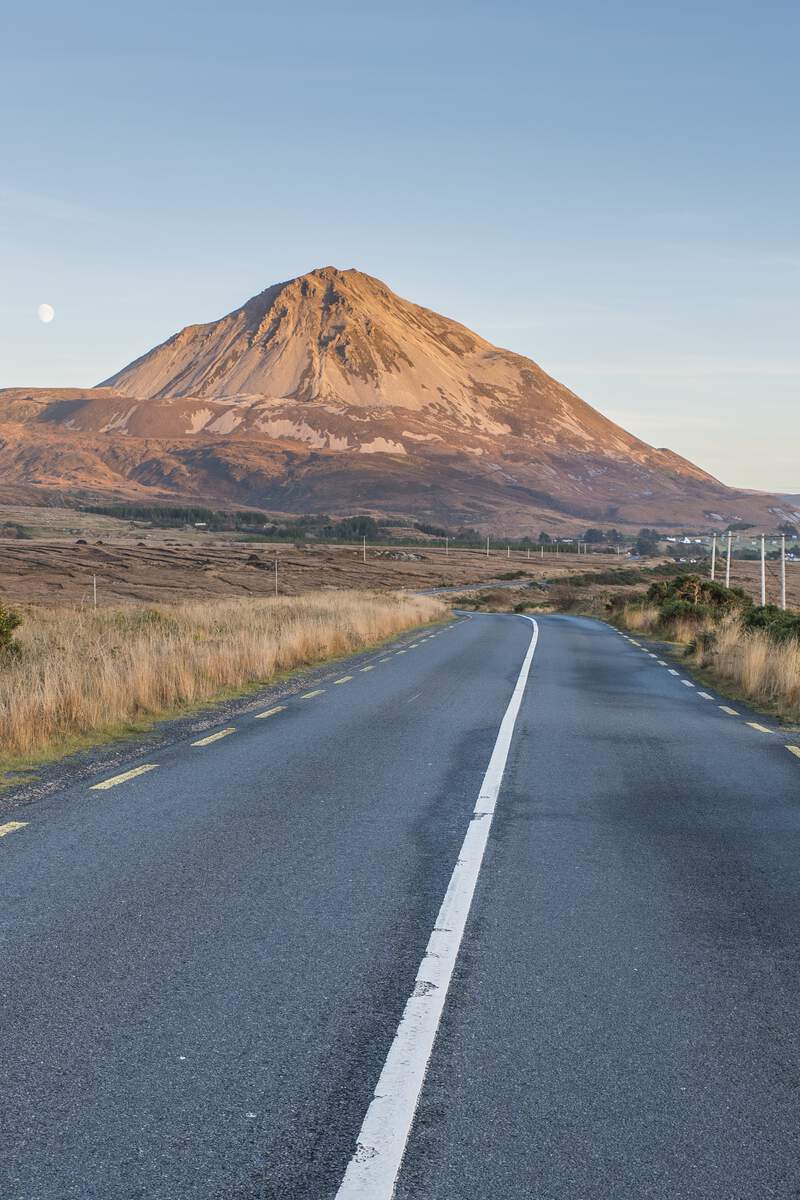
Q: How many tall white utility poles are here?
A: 4